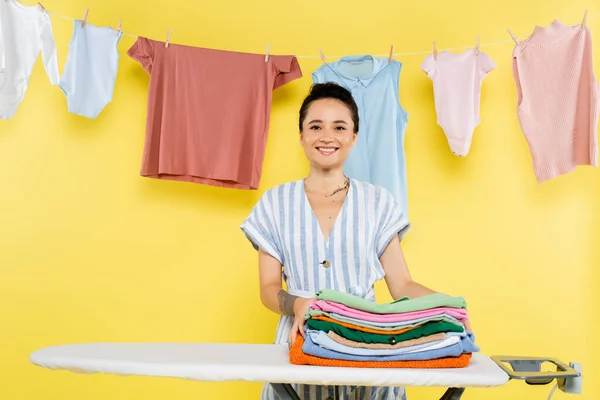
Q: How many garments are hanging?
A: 6